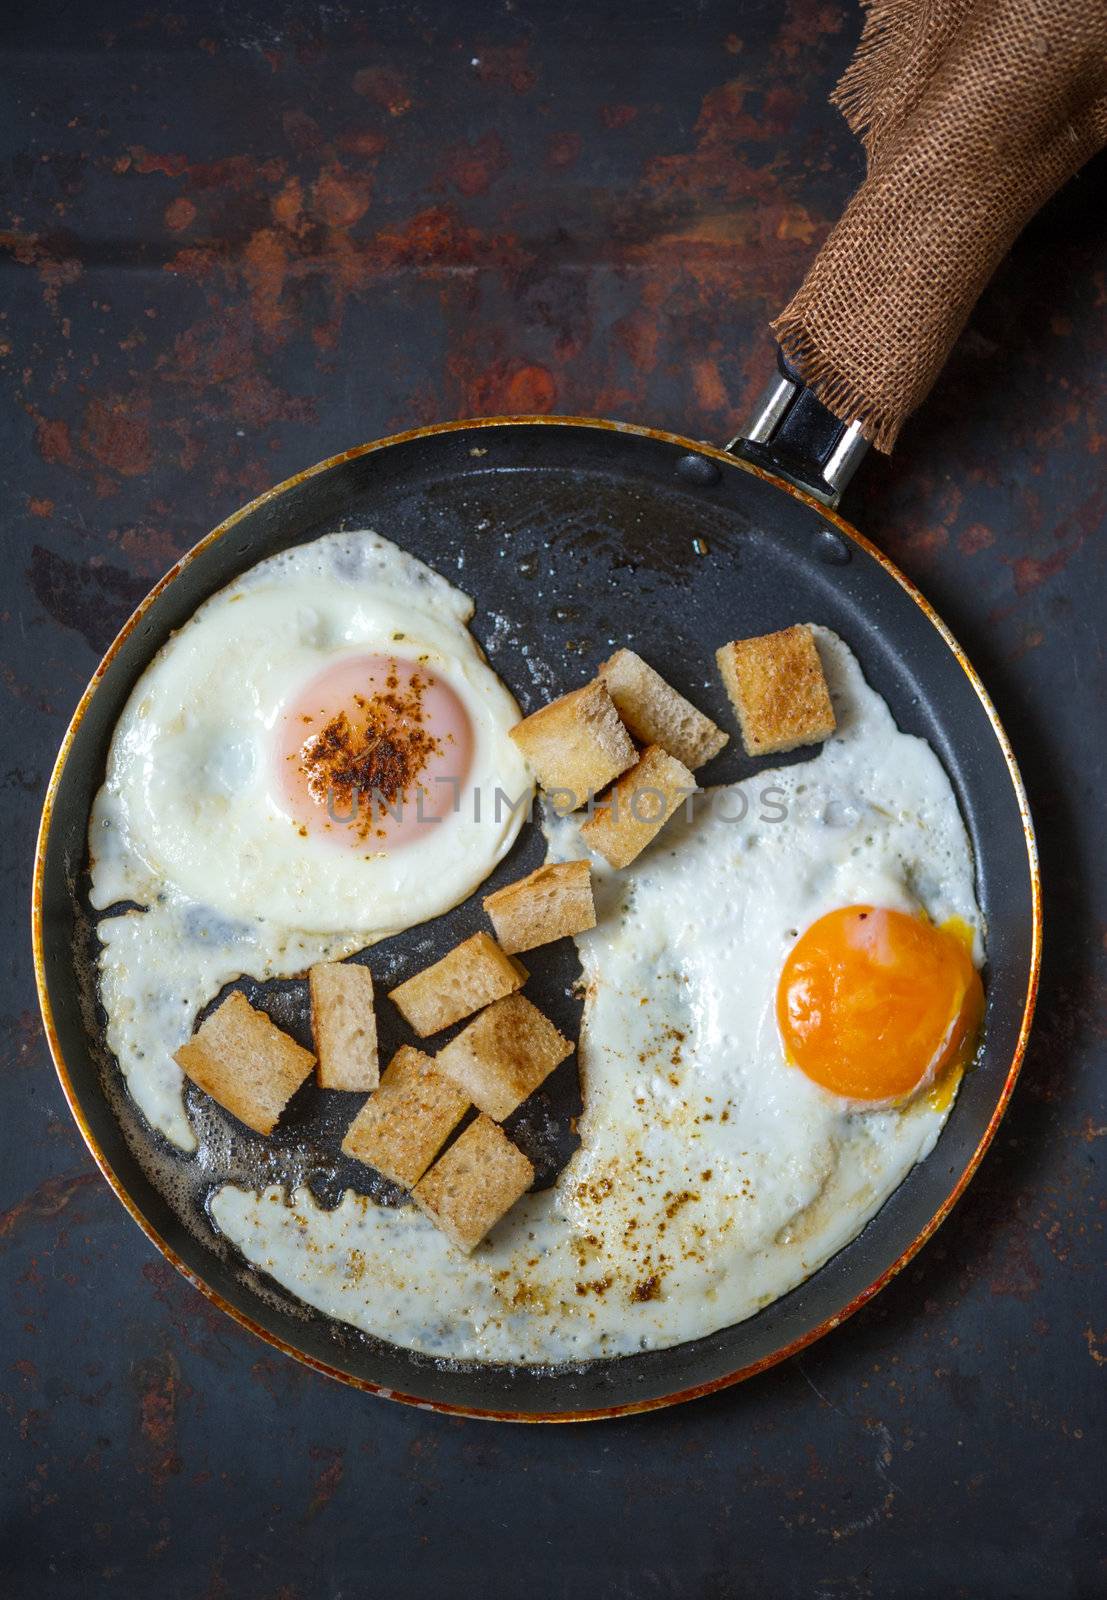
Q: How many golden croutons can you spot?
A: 11